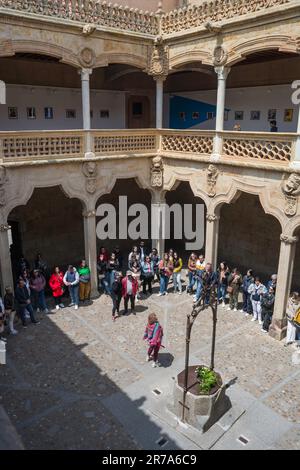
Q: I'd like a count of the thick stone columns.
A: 5